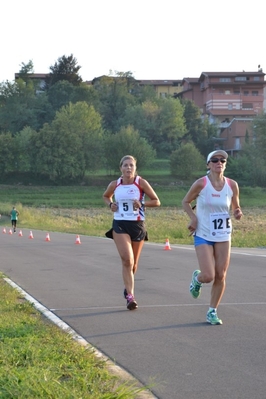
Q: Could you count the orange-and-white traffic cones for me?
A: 7